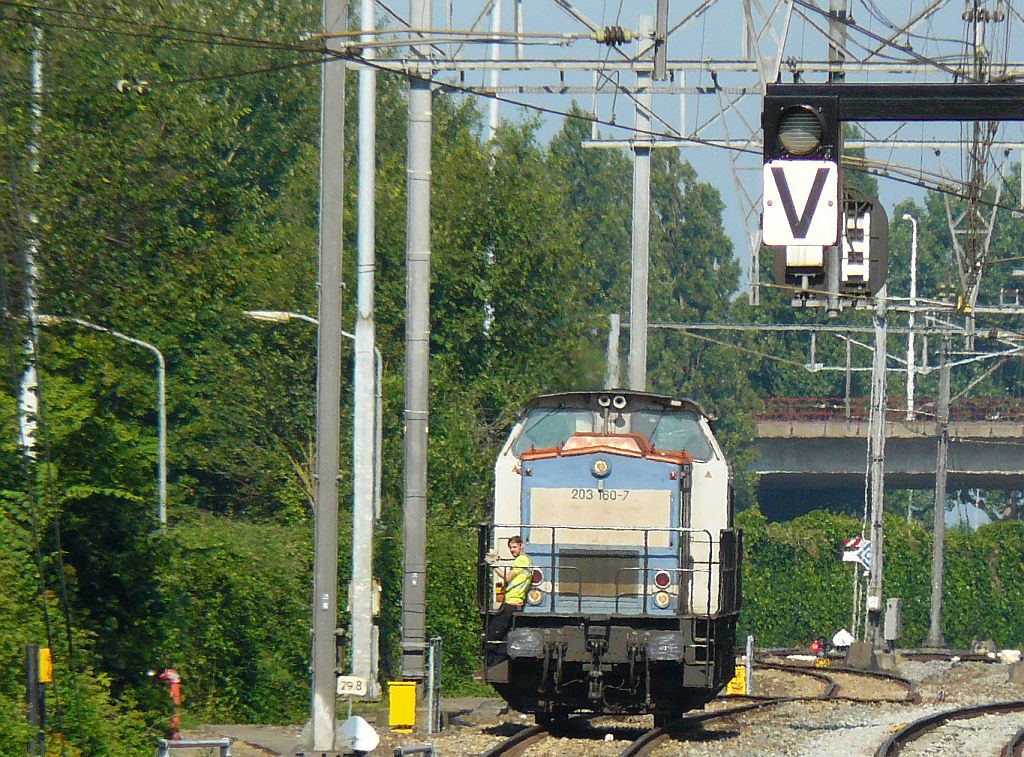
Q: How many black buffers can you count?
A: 2